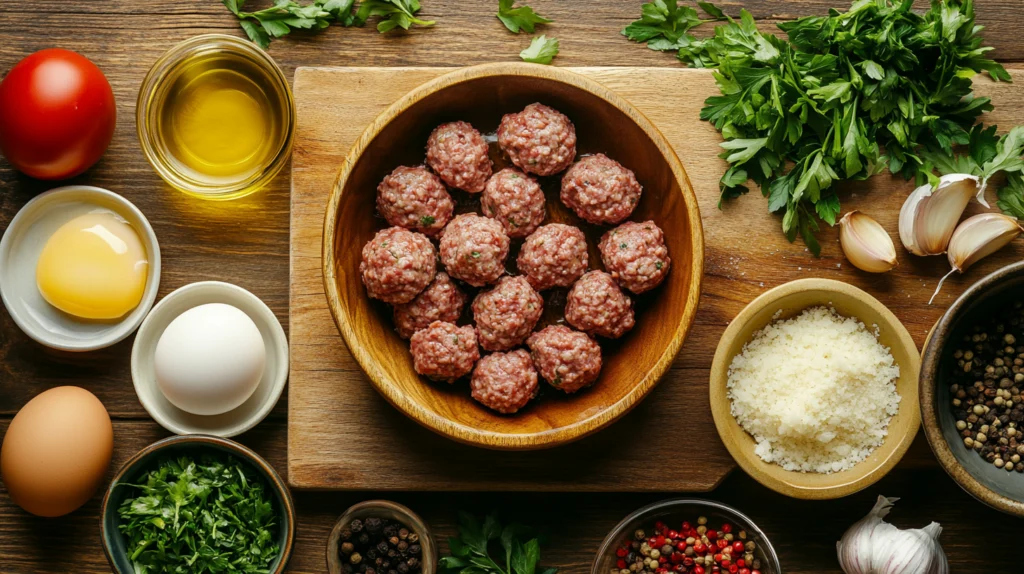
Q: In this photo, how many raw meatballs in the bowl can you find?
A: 15